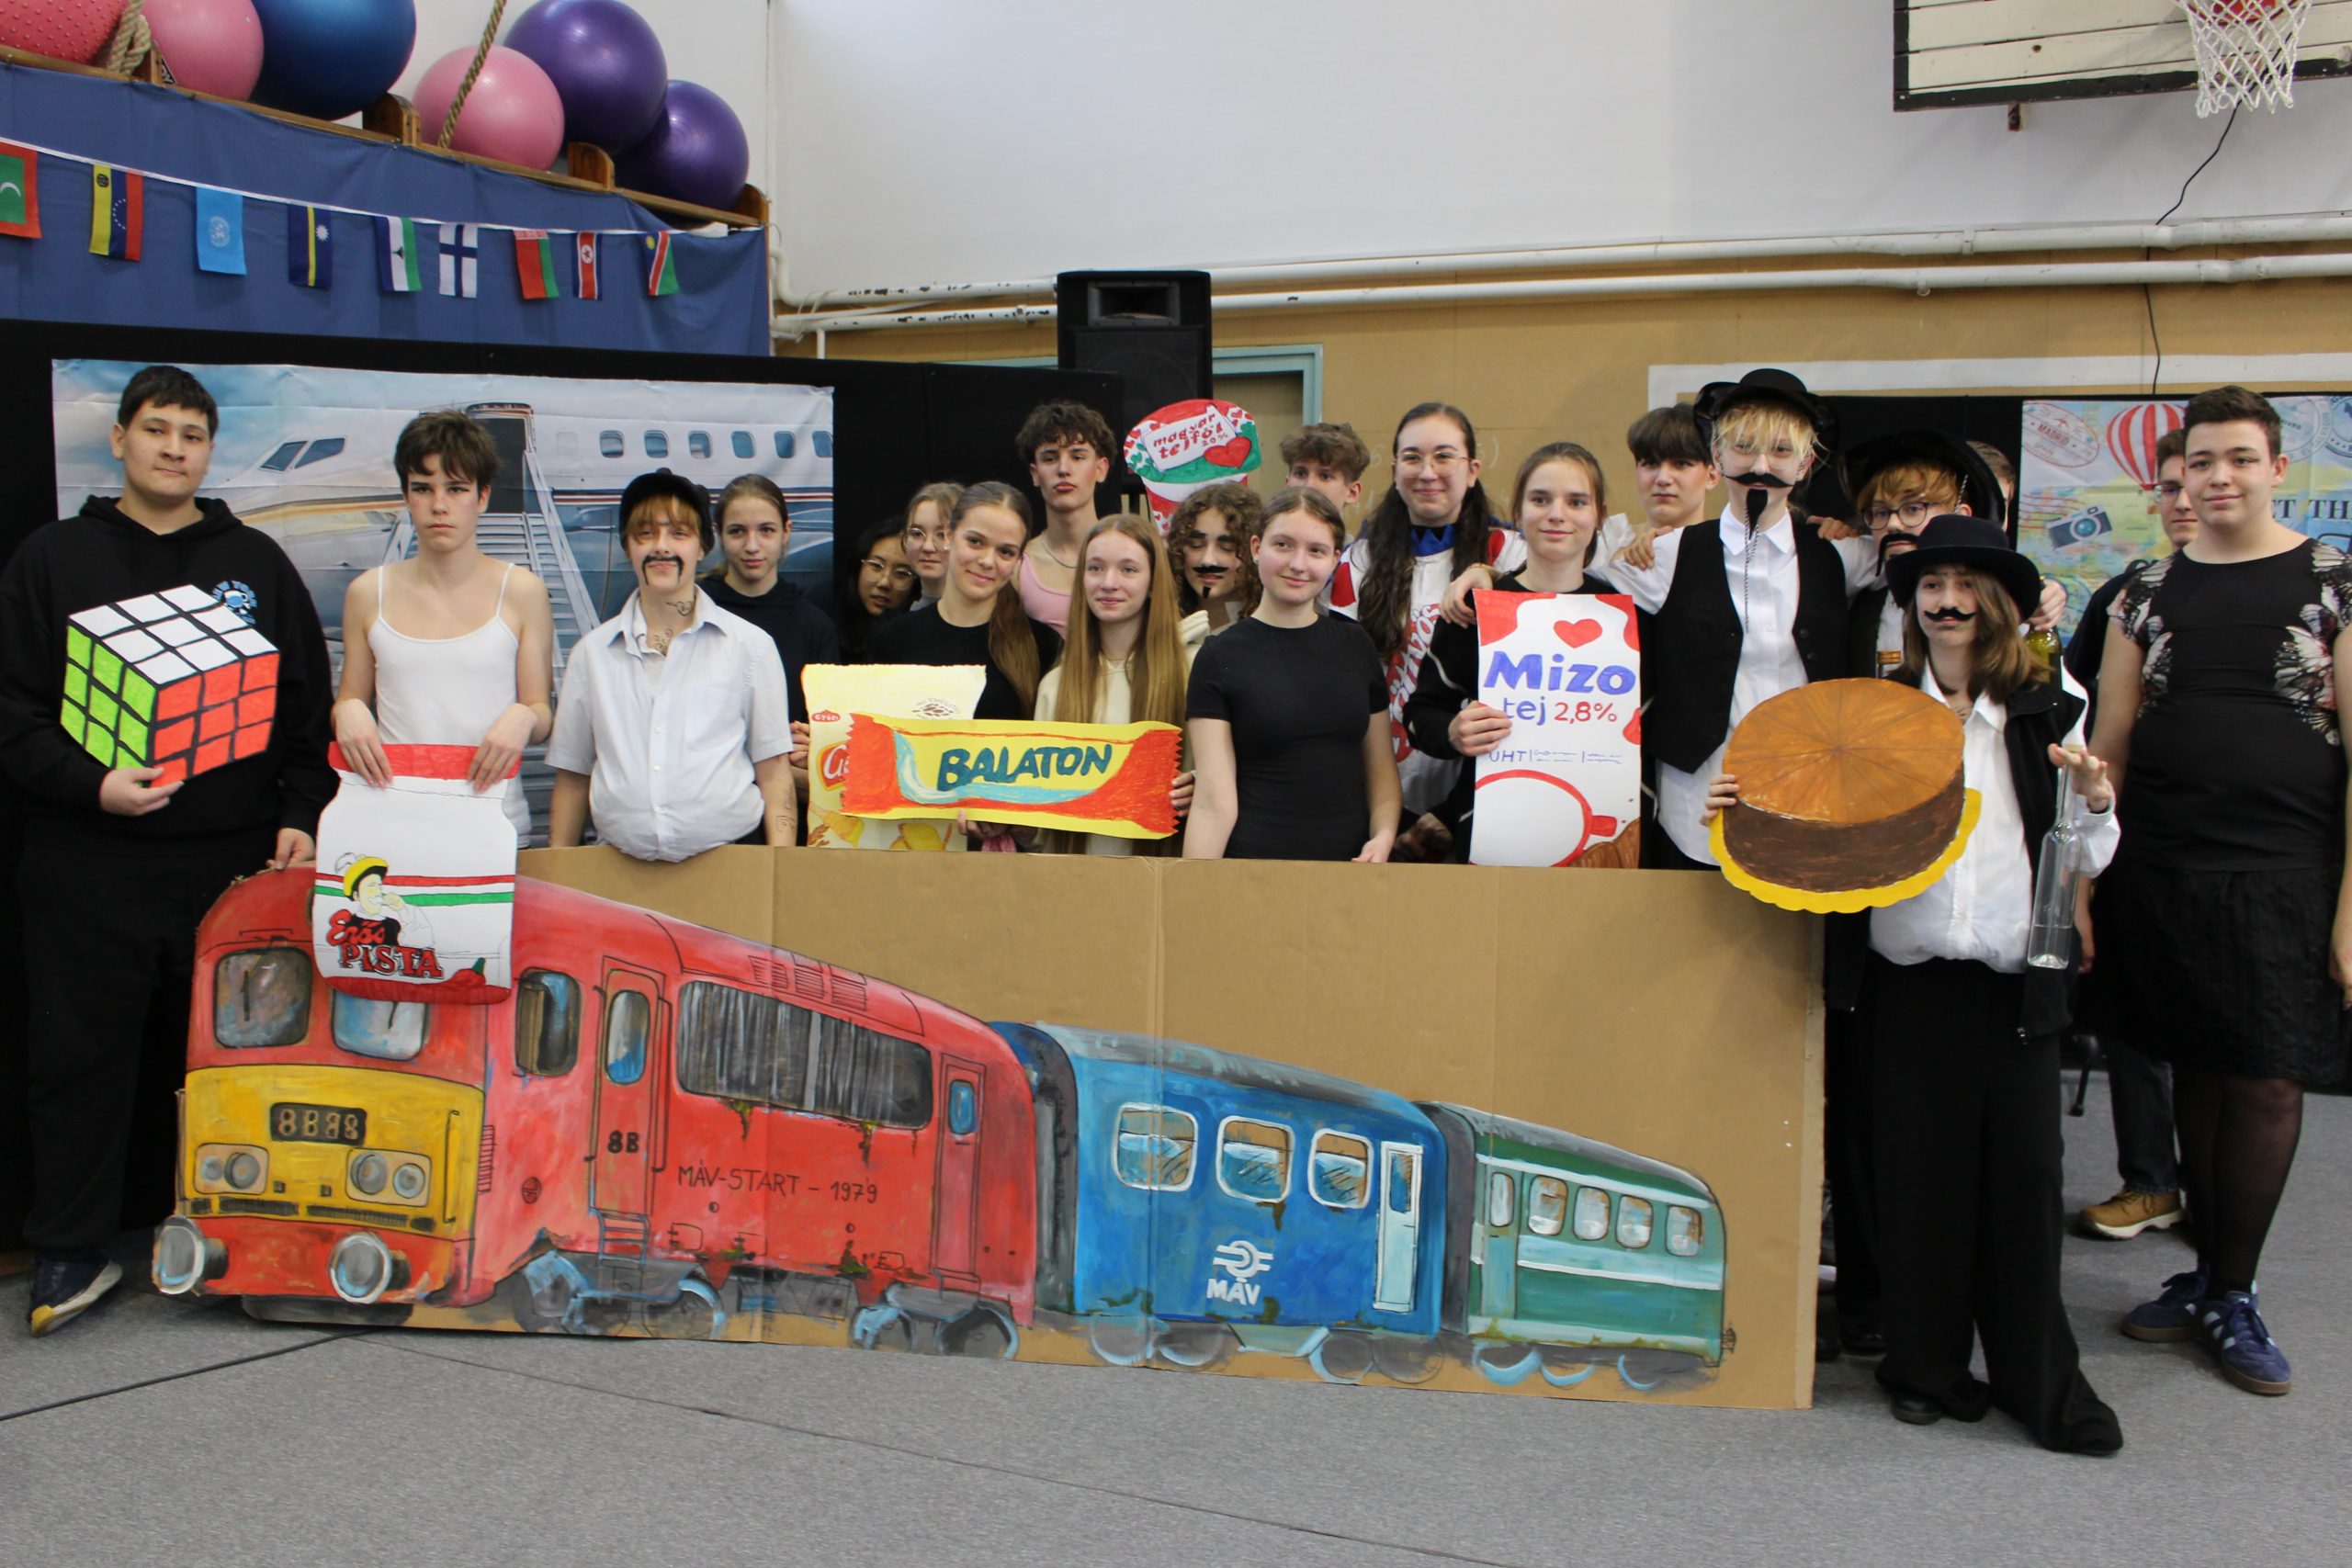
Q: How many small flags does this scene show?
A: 9